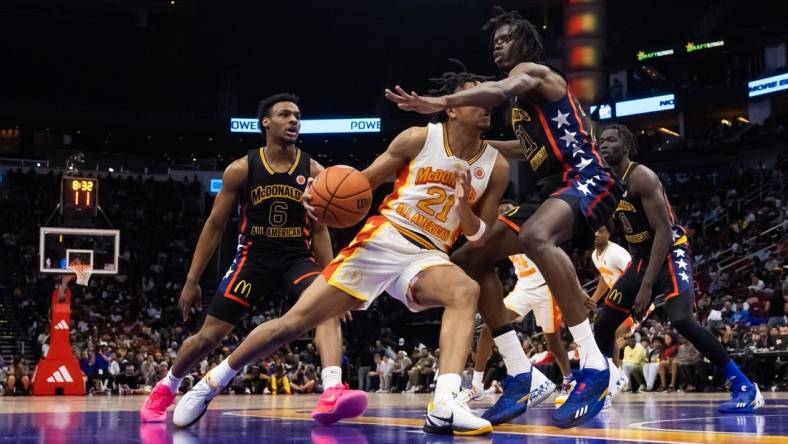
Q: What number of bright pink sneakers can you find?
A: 2